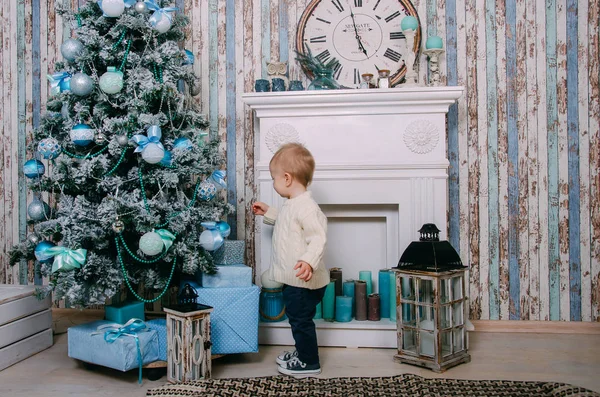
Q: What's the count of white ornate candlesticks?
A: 2